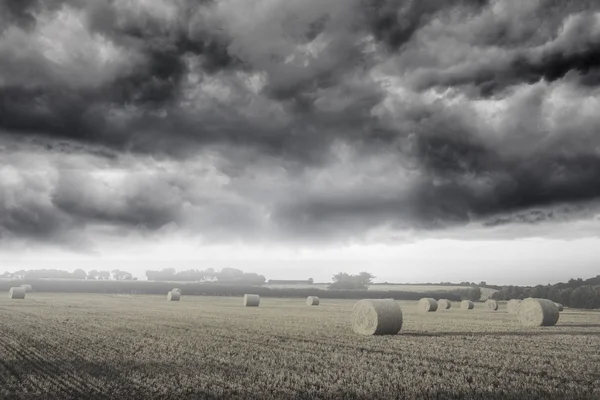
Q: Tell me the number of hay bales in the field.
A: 14